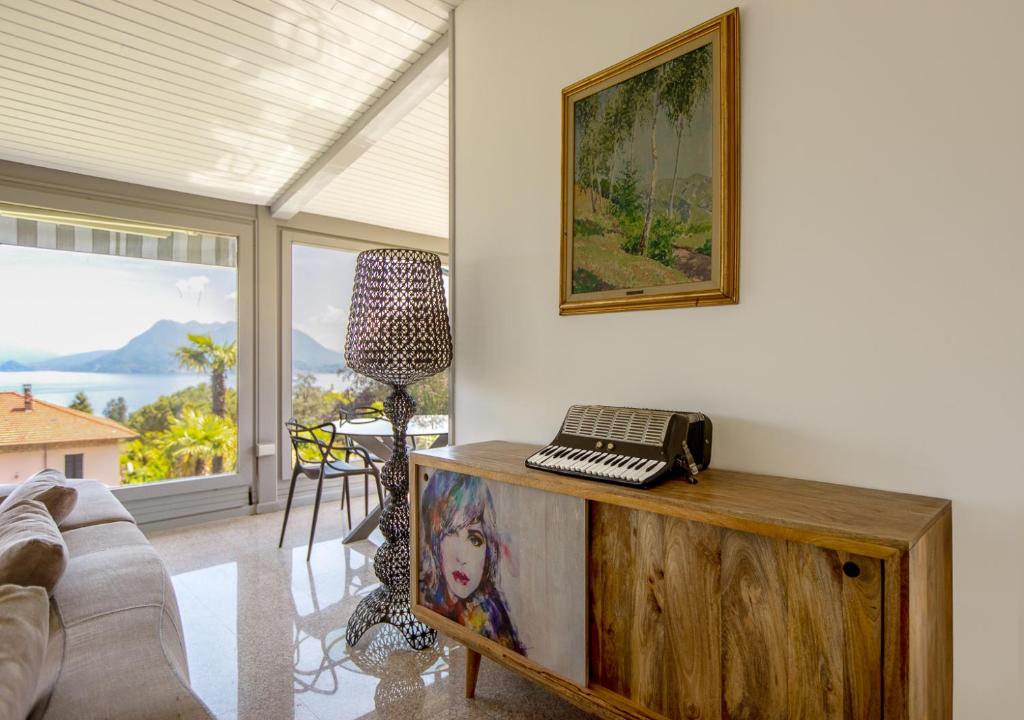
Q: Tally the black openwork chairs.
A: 2